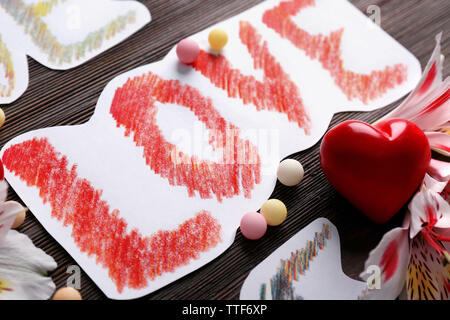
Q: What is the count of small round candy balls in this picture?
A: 8